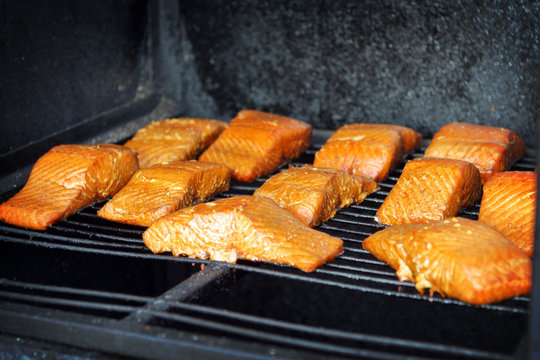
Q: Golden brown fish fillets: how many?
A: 11